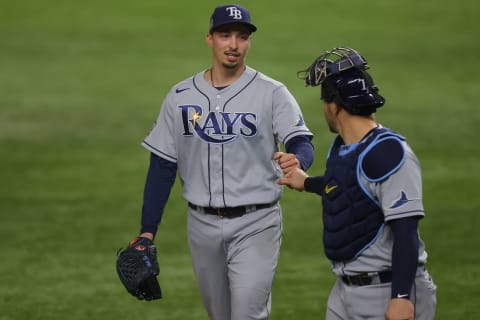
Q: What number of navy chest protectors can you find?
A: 1